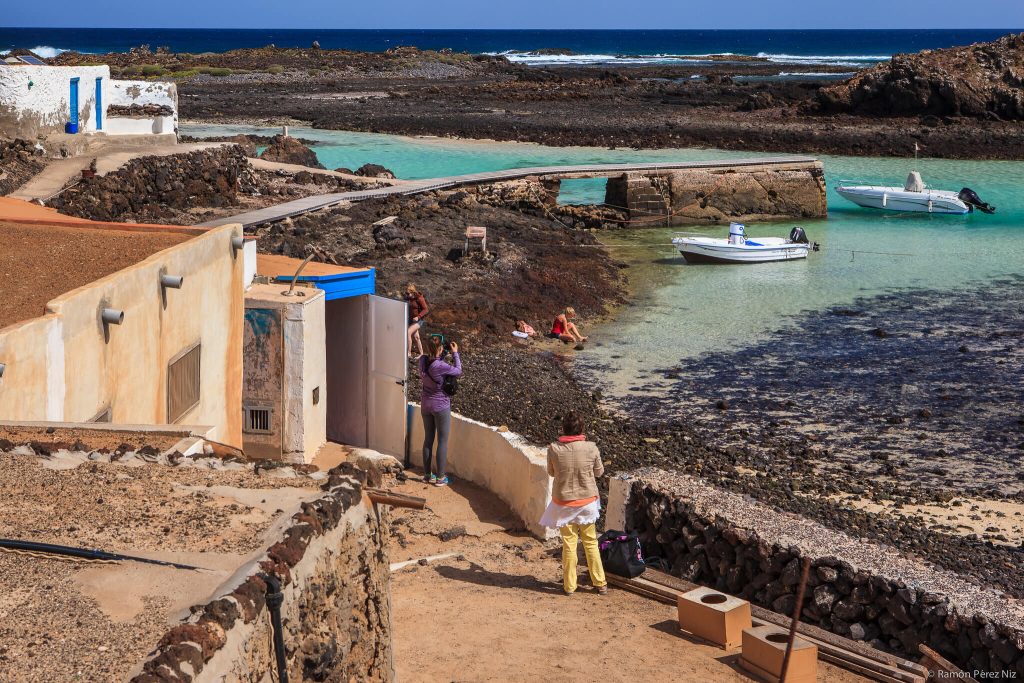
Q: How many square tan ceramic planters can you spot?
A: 2